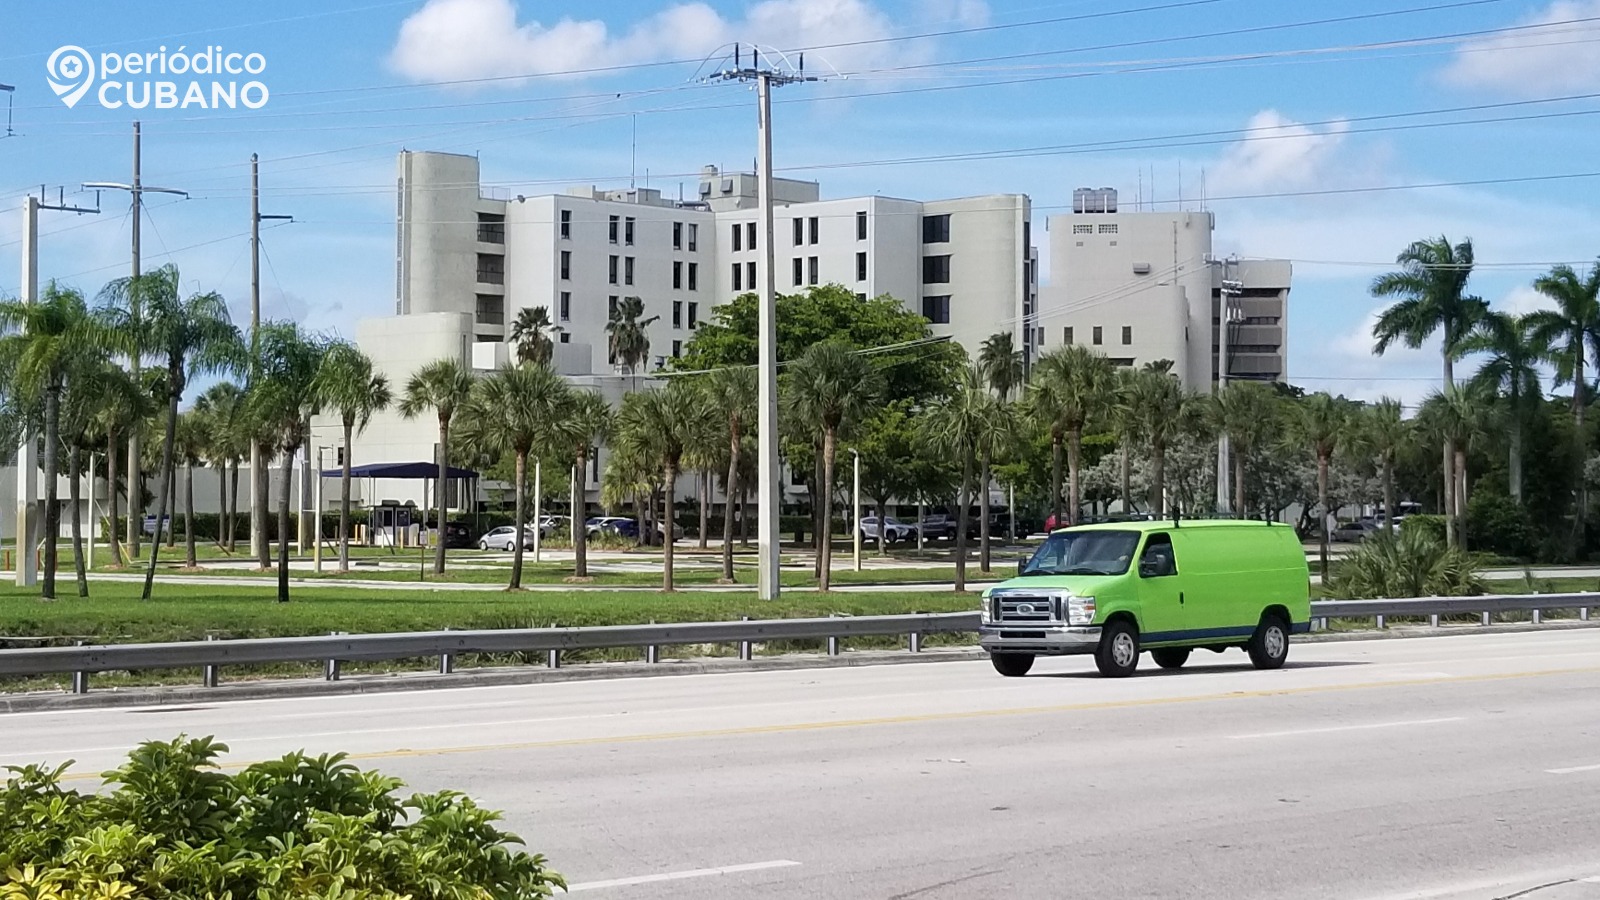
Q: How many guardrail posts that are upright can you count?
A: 15